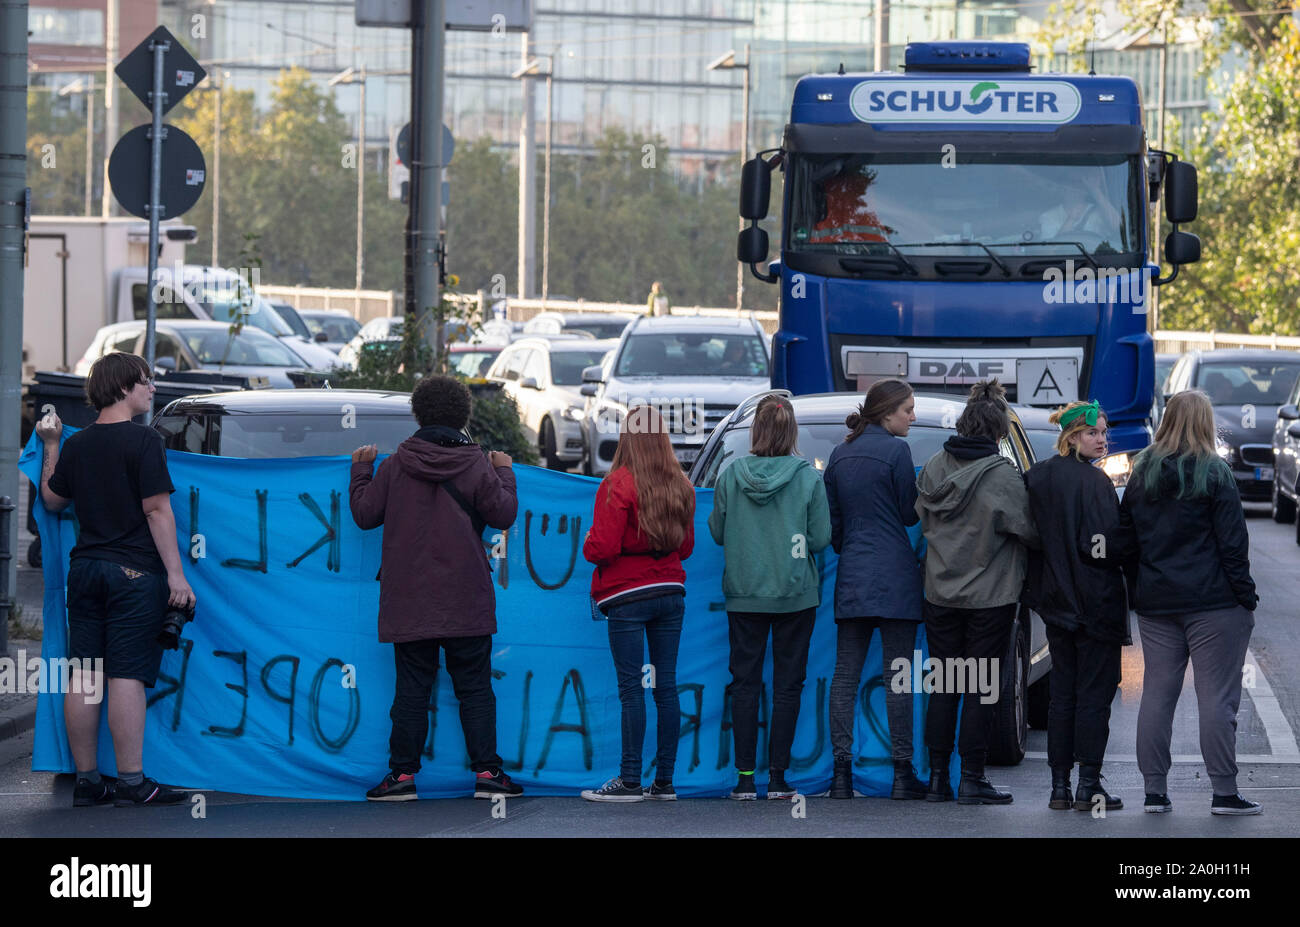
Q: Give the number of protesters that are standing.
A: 8